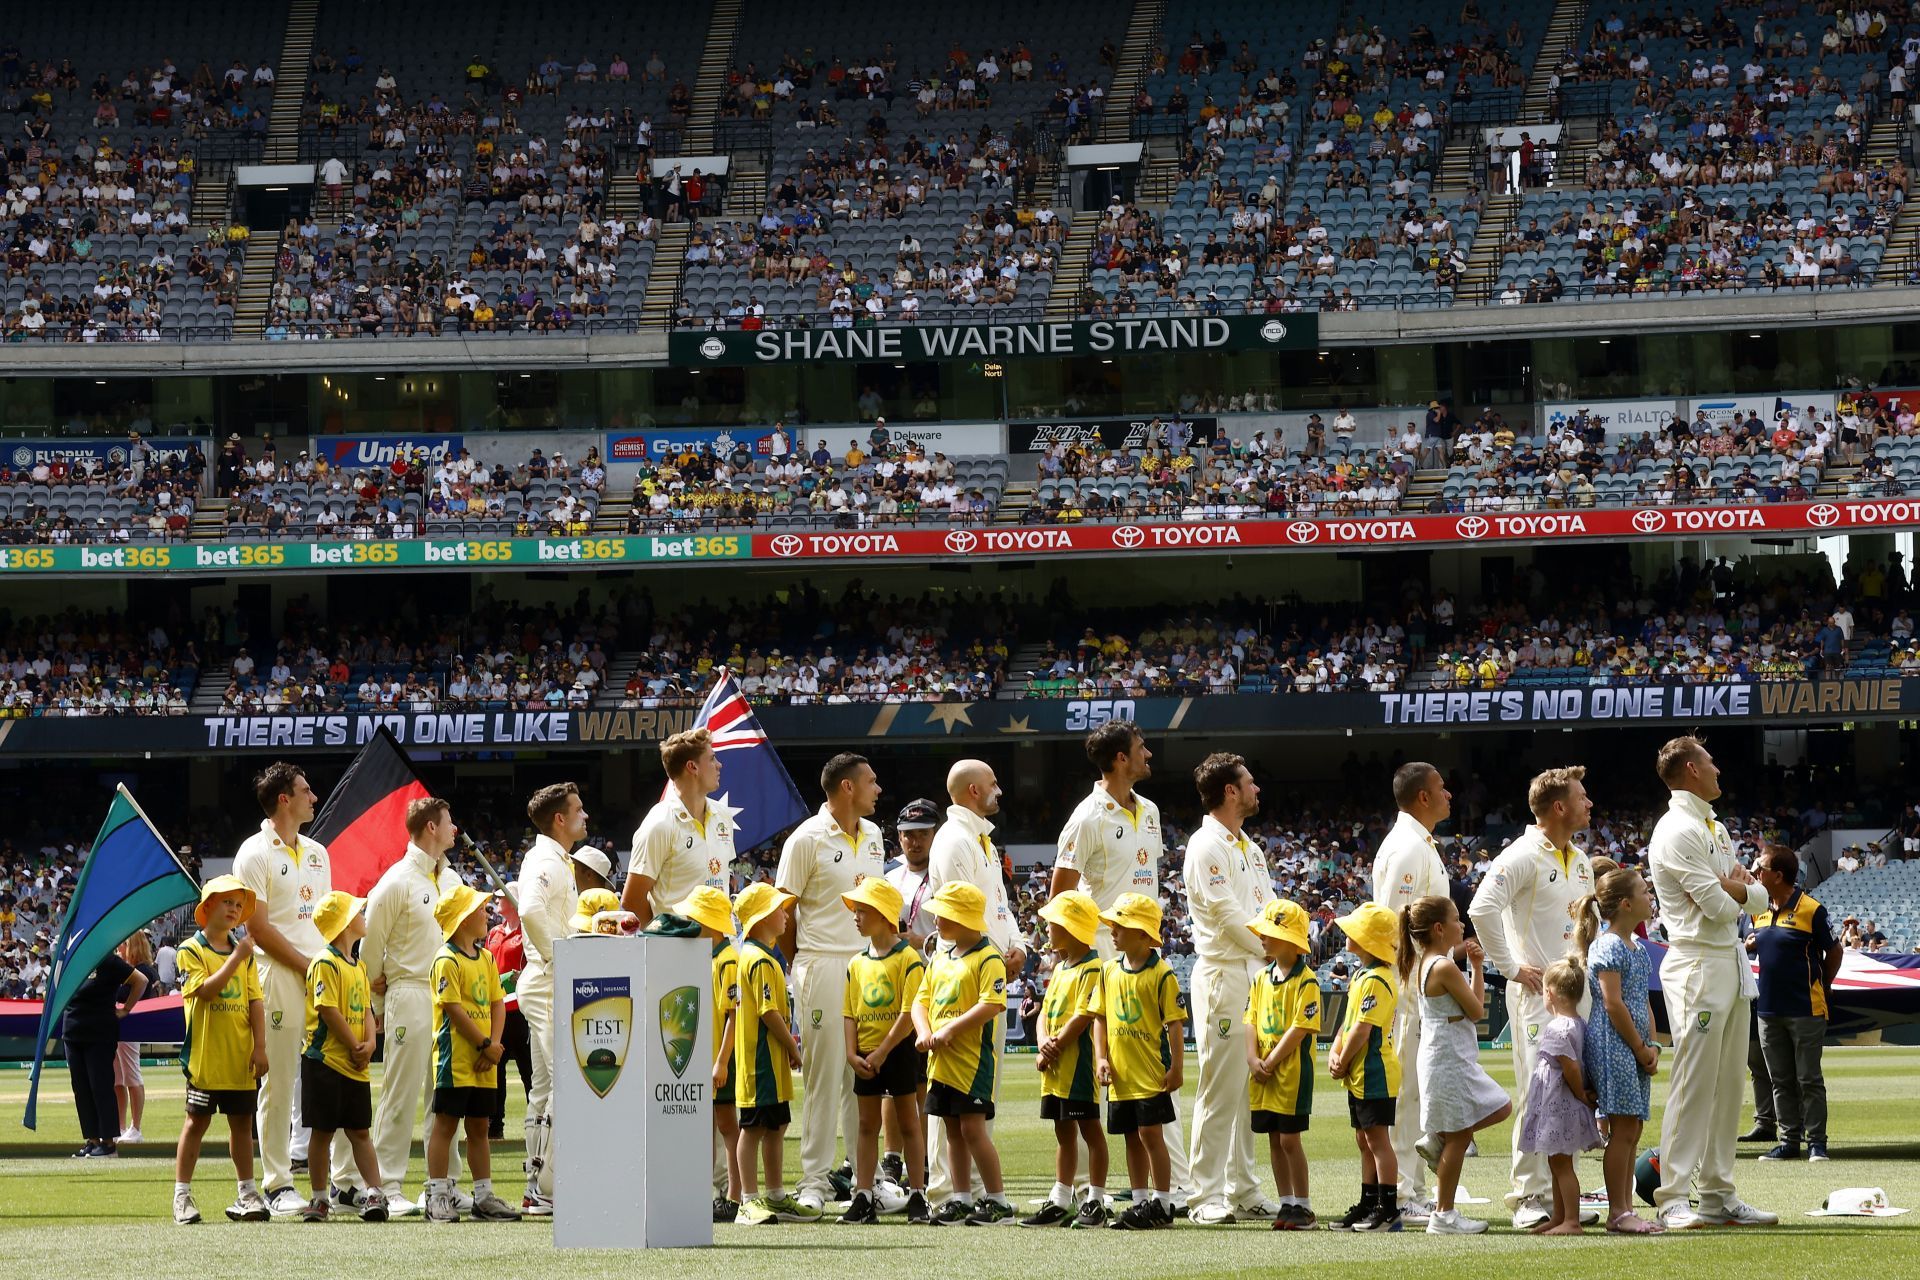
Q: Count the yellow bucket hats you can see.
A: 12